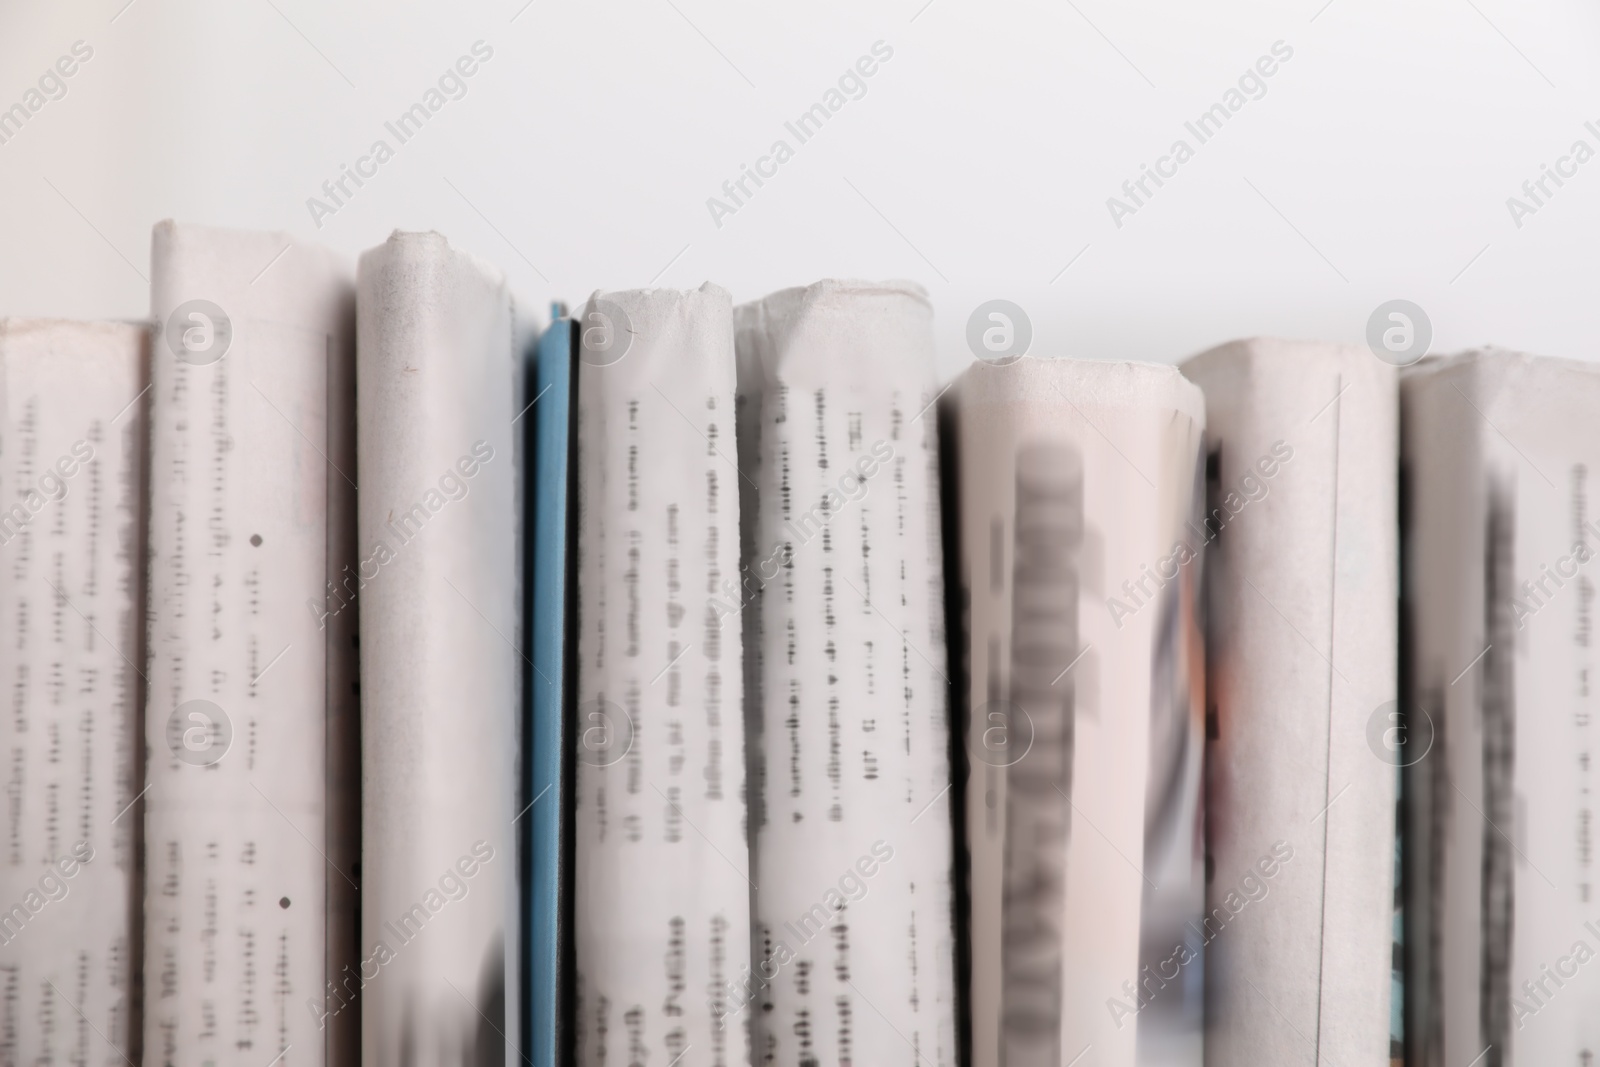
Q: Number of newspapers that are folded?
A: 8